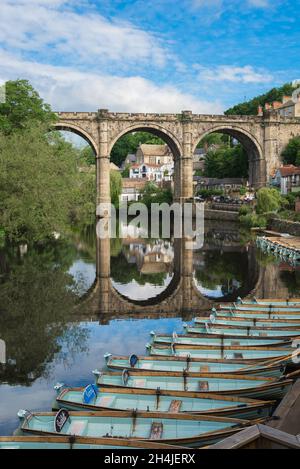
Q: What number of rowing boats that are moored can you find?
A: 12